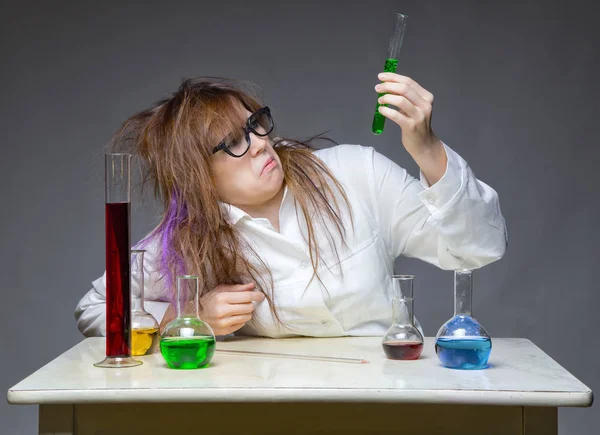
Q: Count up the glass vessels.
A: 6